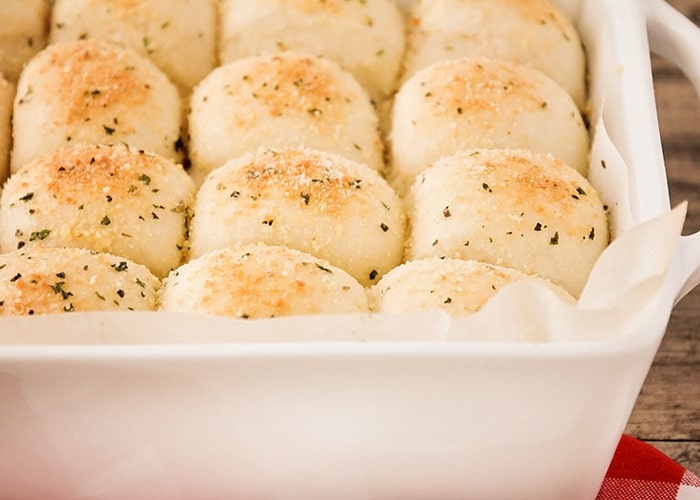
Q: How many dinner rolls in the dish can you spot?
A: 14